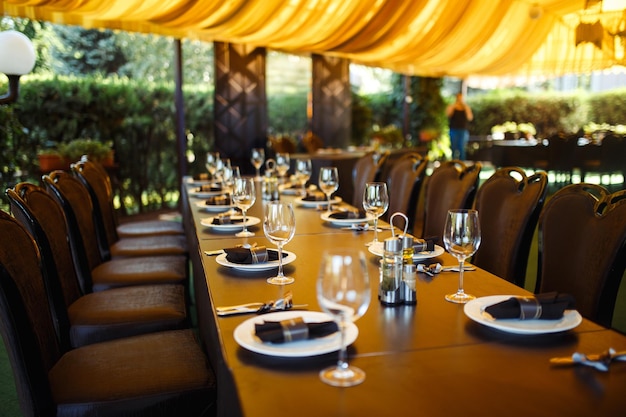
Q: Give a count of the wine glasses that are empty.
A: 12